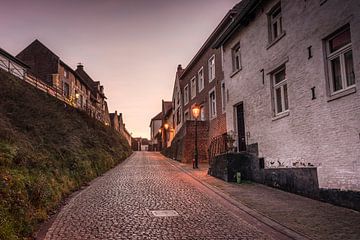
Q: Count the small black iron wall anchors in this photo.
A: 3